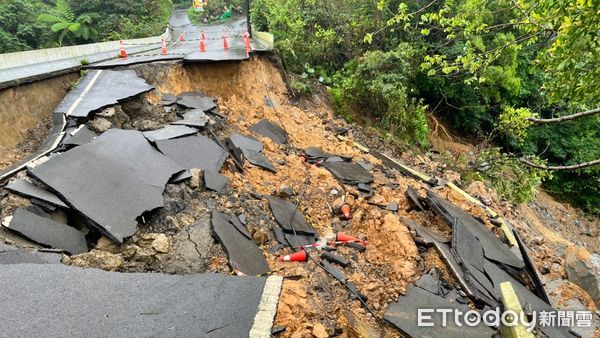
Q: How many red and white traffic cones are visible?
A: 9